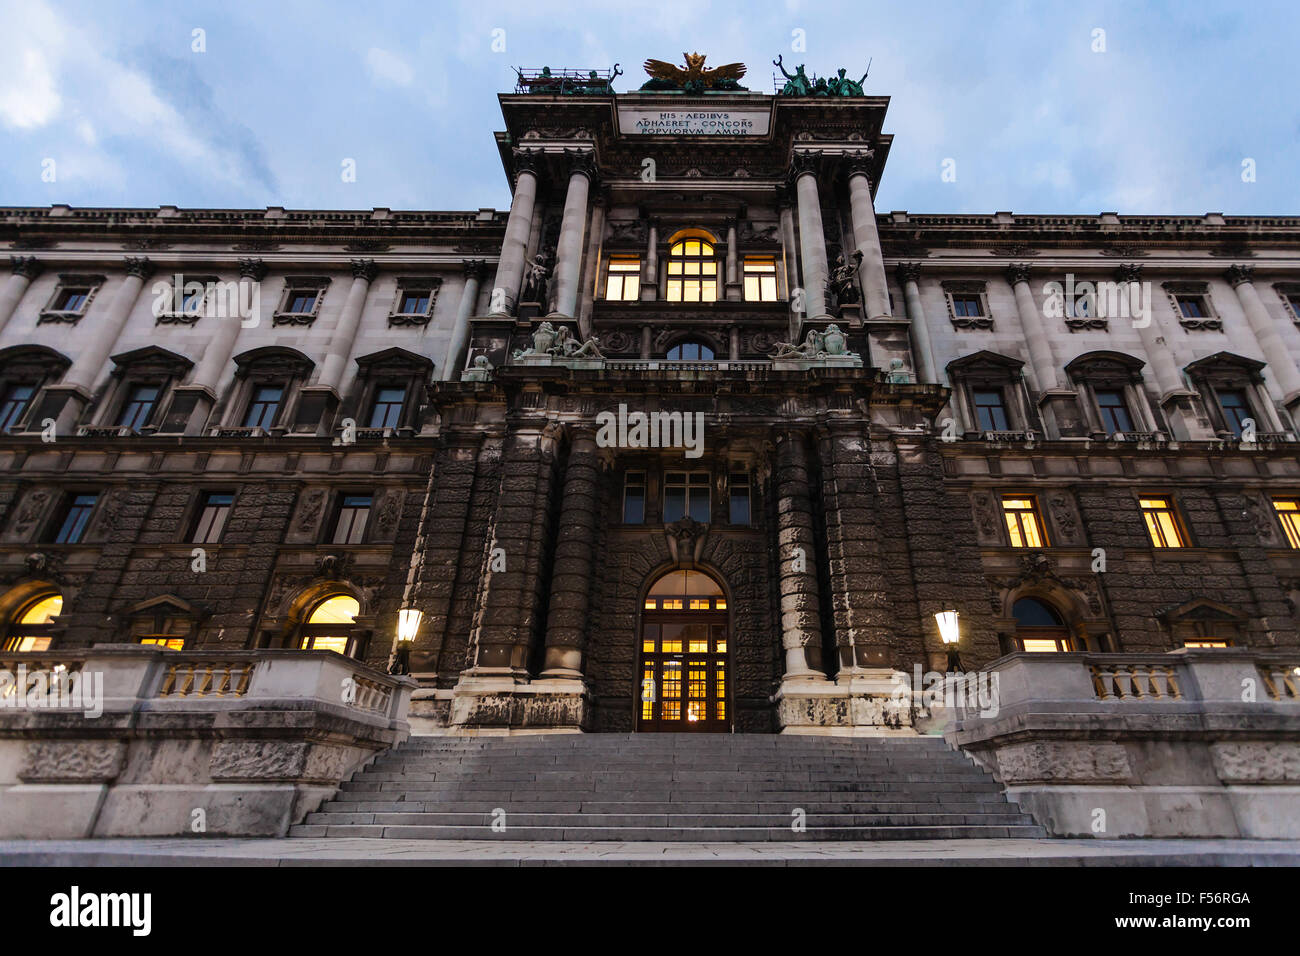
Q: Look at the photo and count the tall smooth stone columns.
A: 13